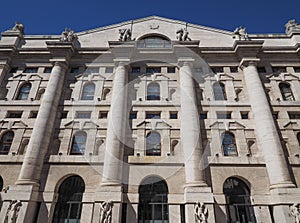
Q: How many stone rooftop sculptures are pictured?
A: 6